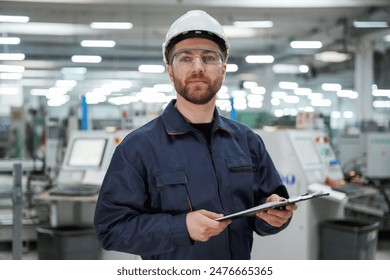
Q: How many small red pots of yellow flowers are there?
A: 0